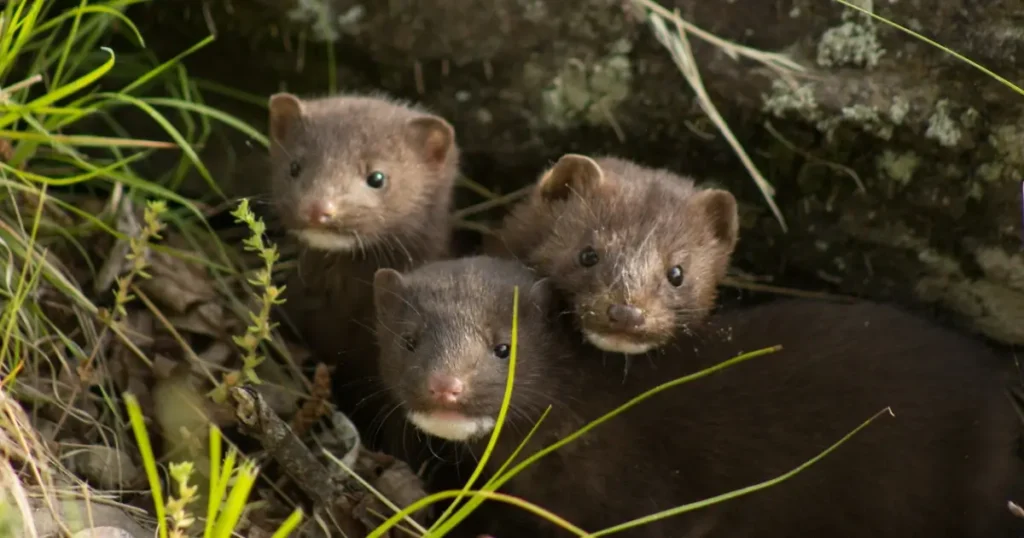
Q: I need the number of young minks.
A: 3